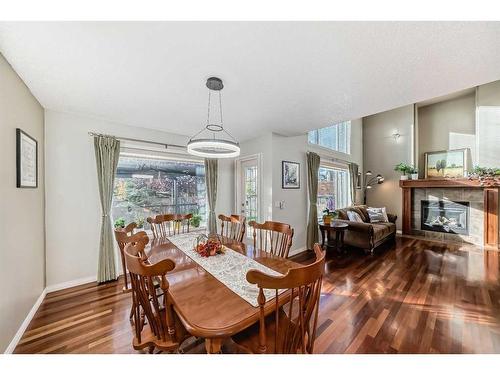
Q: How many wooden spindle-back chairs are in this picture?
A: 6